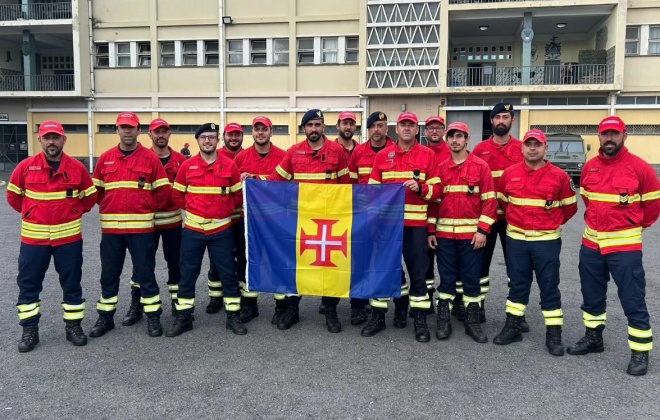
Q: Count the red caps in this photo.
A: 11